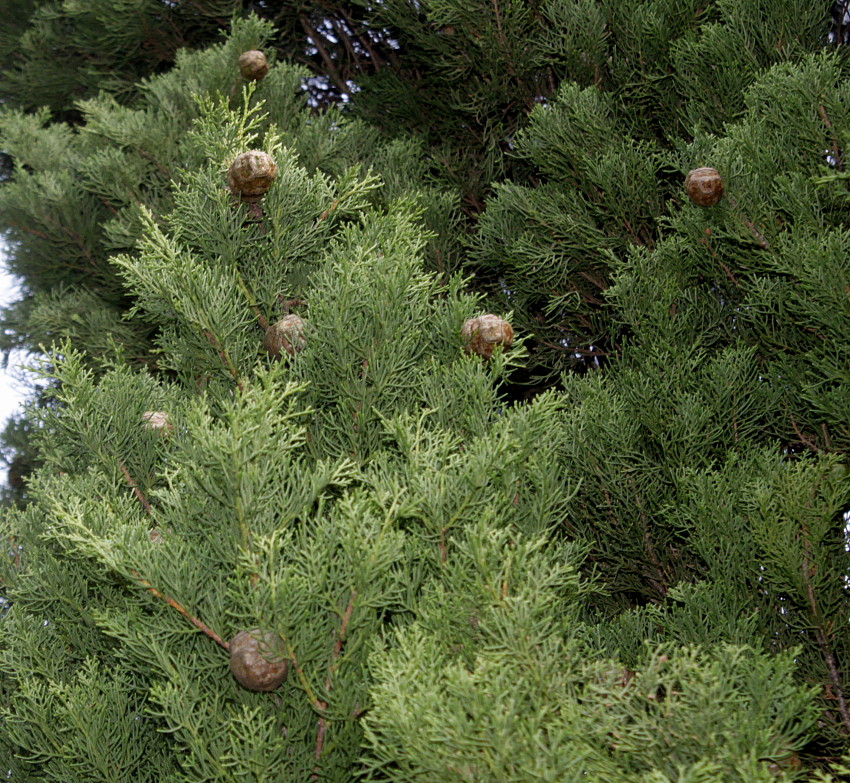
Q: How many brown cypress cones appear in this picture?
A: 7